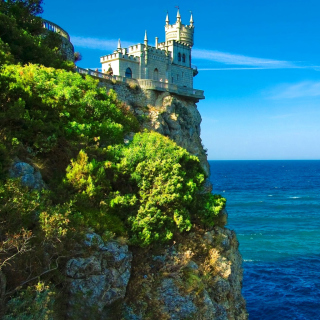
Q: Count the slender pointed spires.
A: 5